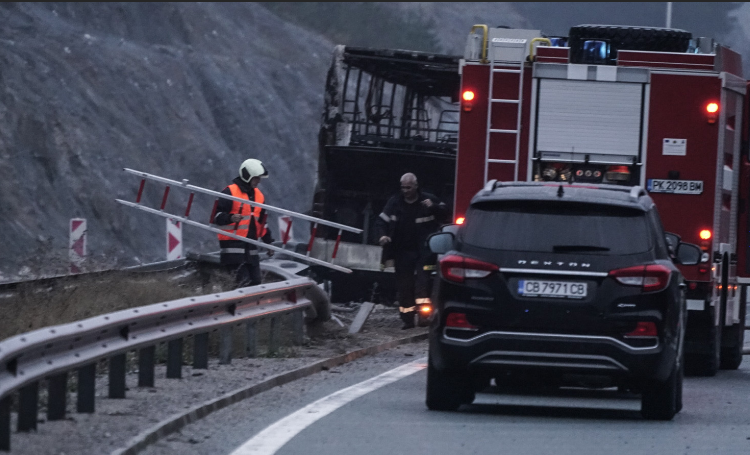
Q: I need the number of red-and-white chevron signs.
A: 3